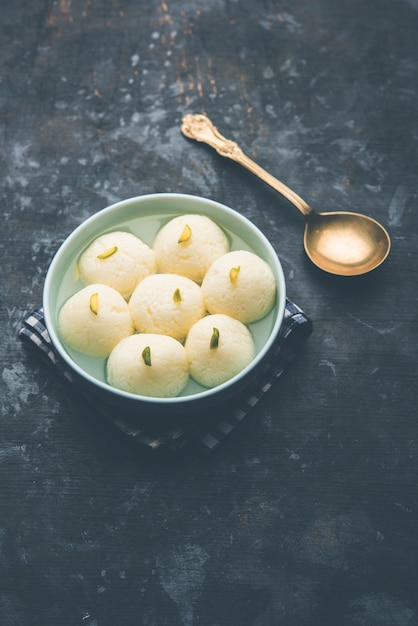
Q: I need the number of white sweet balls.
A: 7